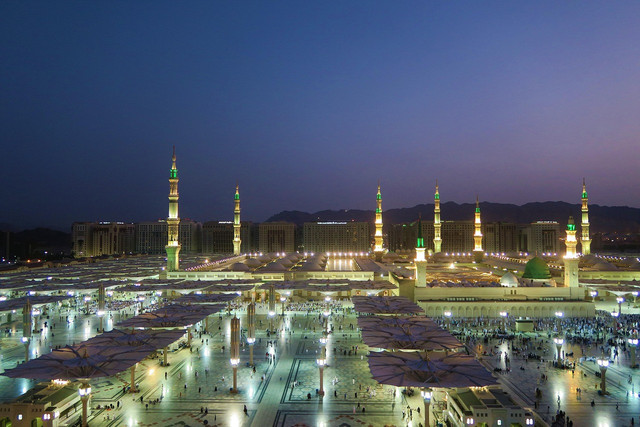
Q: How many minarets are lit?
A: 8